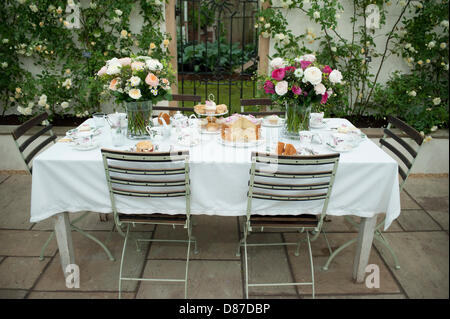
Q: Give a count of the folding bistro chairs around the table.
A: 6